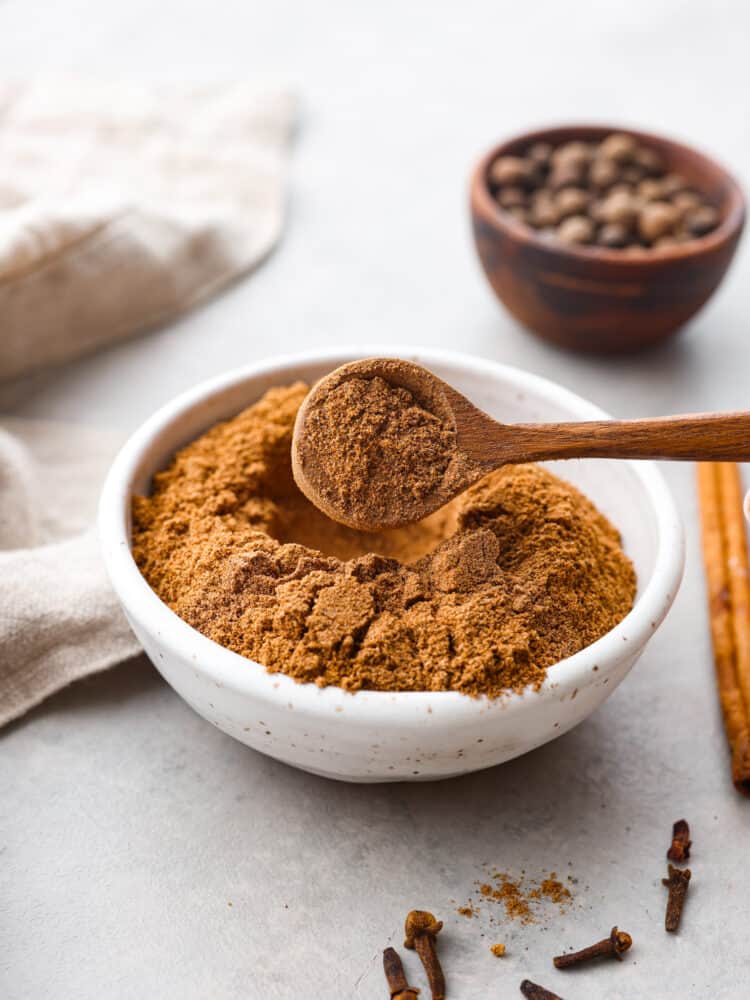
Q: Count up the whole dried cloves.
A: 6